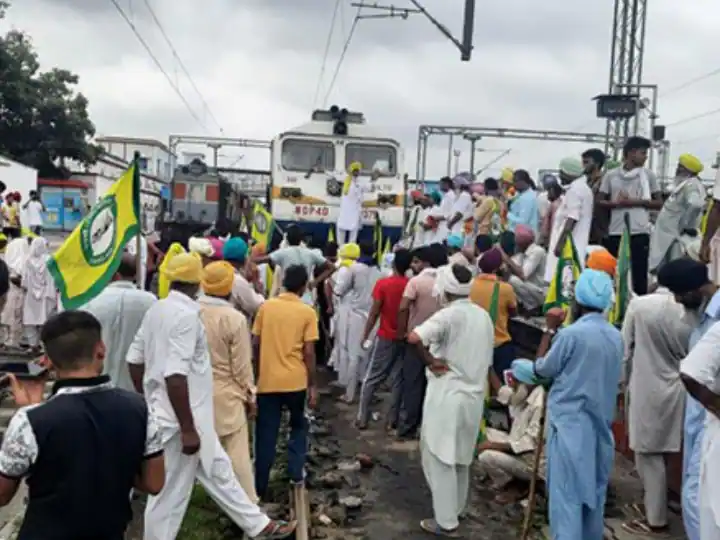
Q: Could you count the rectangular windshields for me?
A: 2